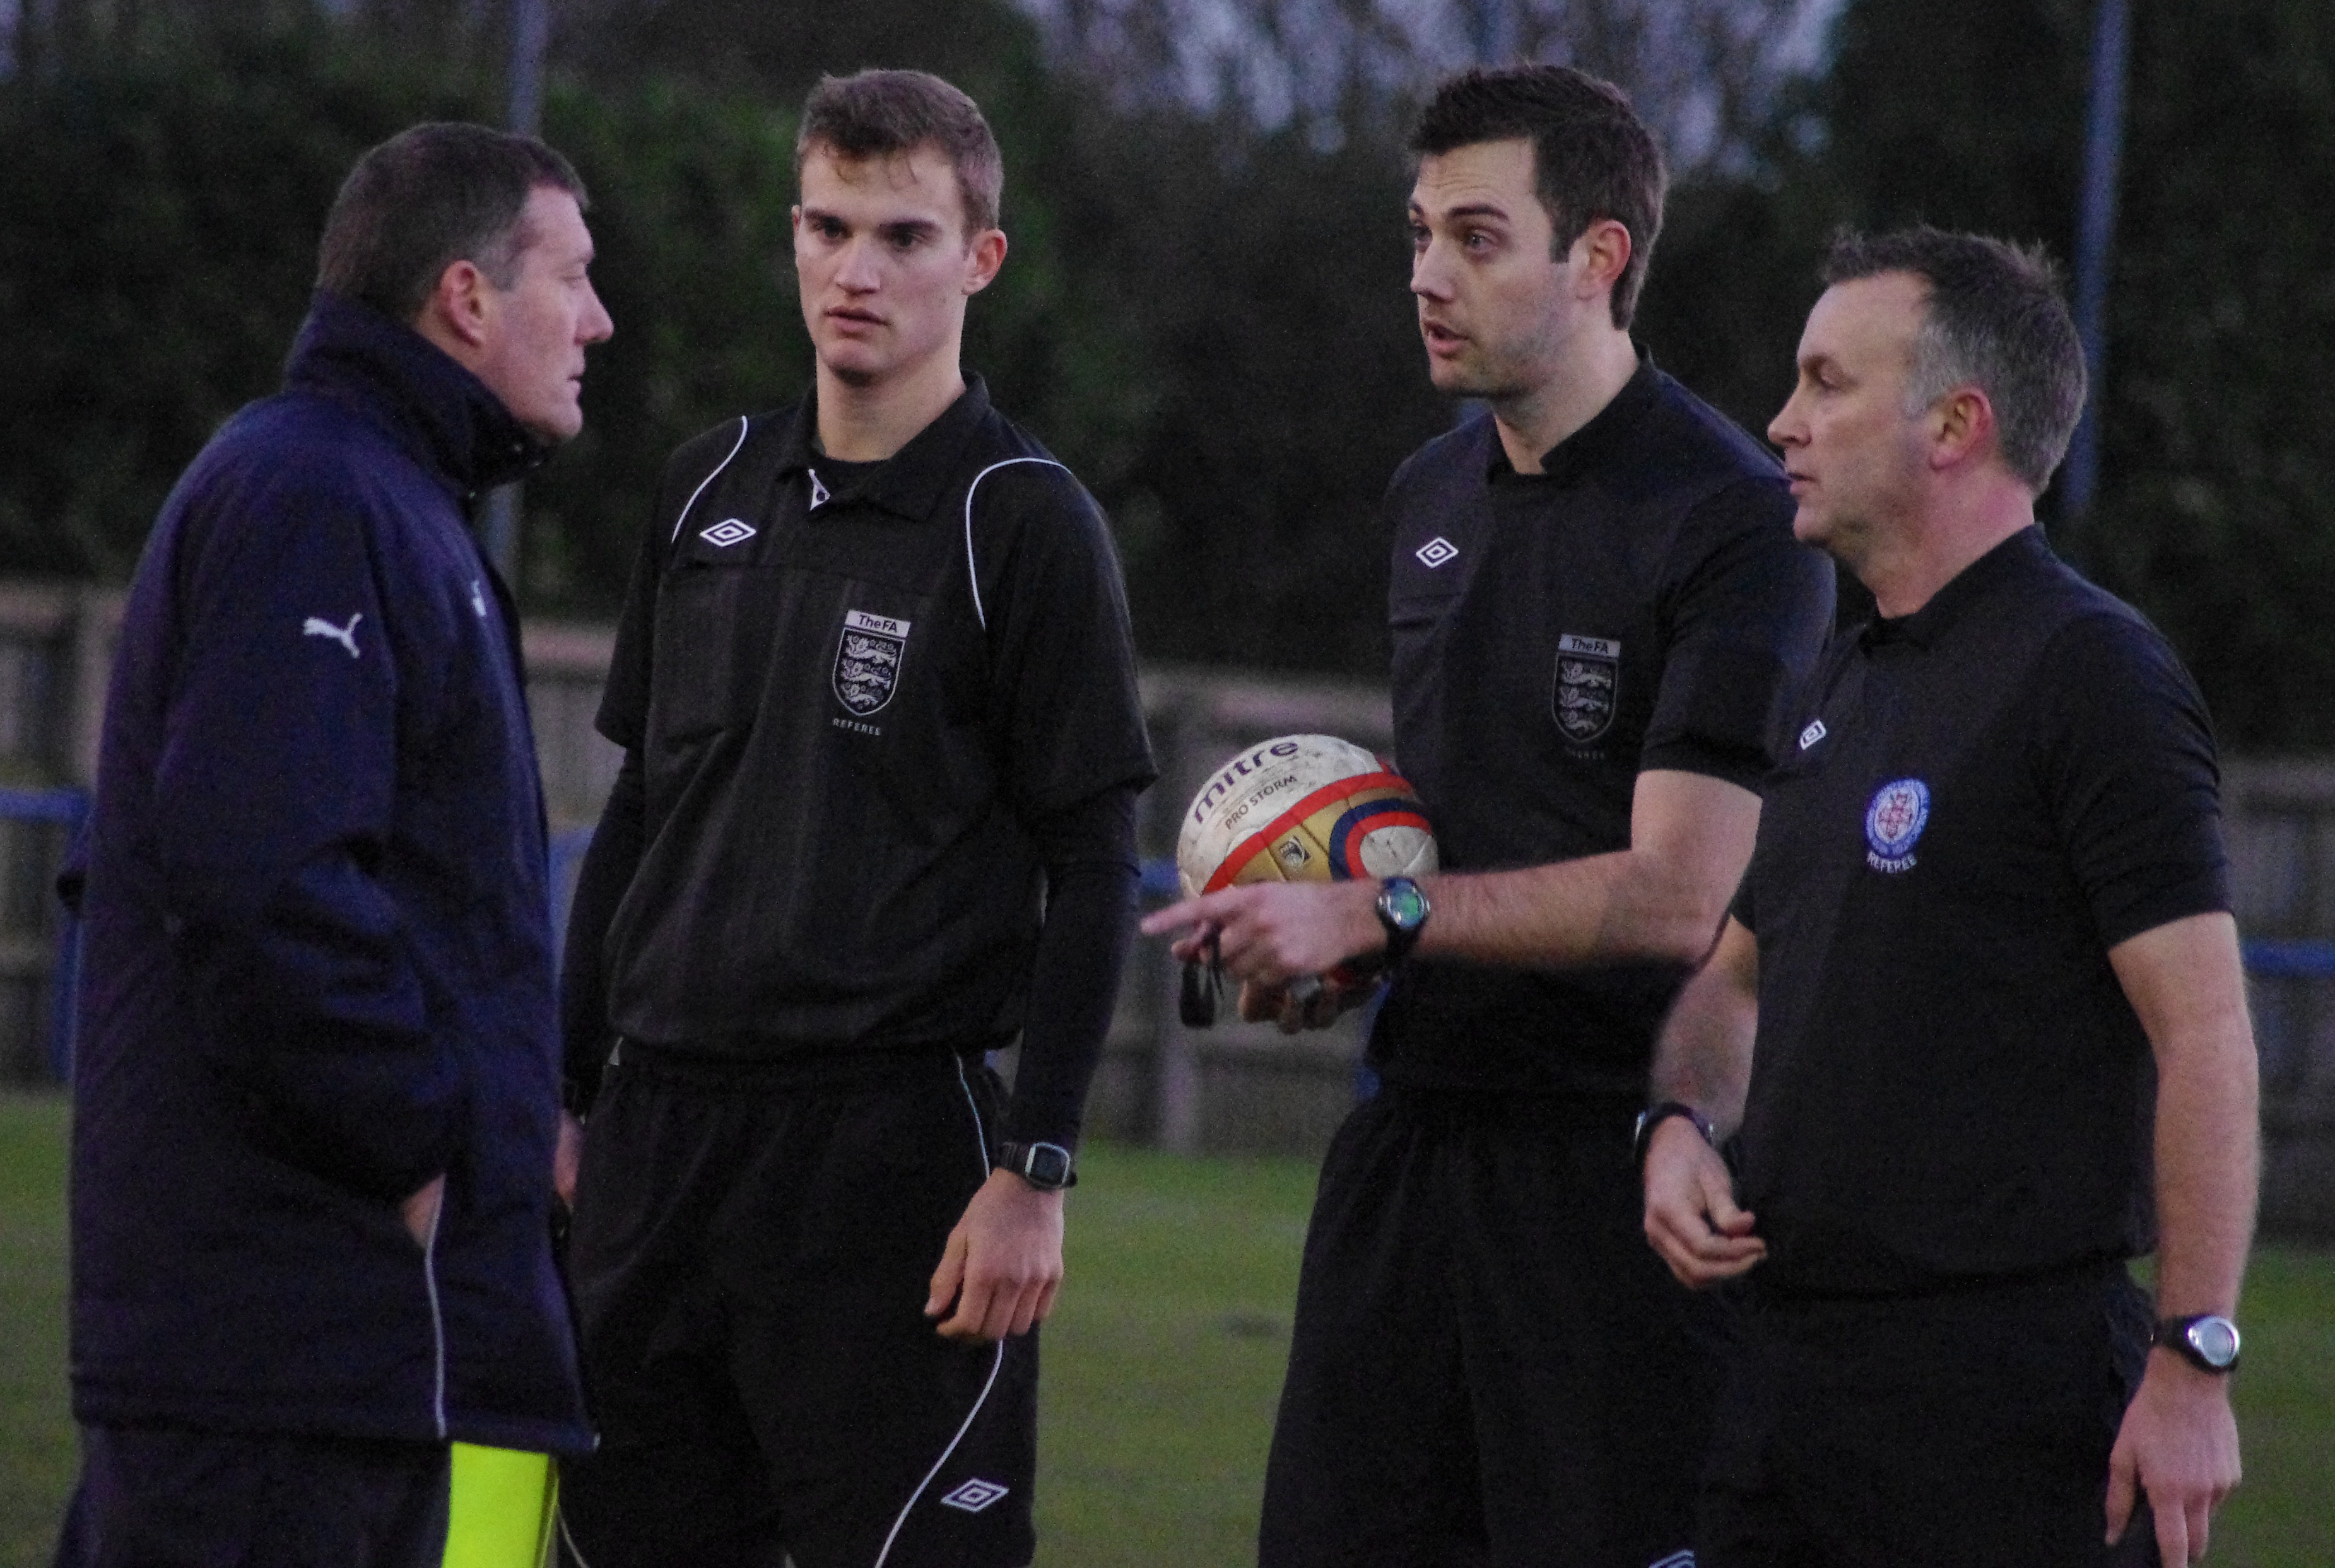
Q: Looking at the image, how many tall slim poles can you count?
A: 2